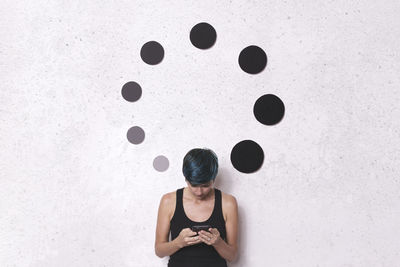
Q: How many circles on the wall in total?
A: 8